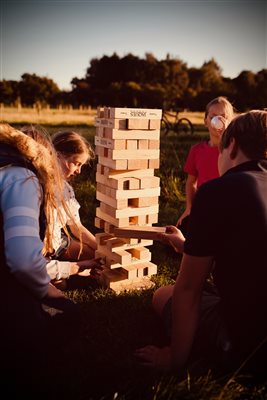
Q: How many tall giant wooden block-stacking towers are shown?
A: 1